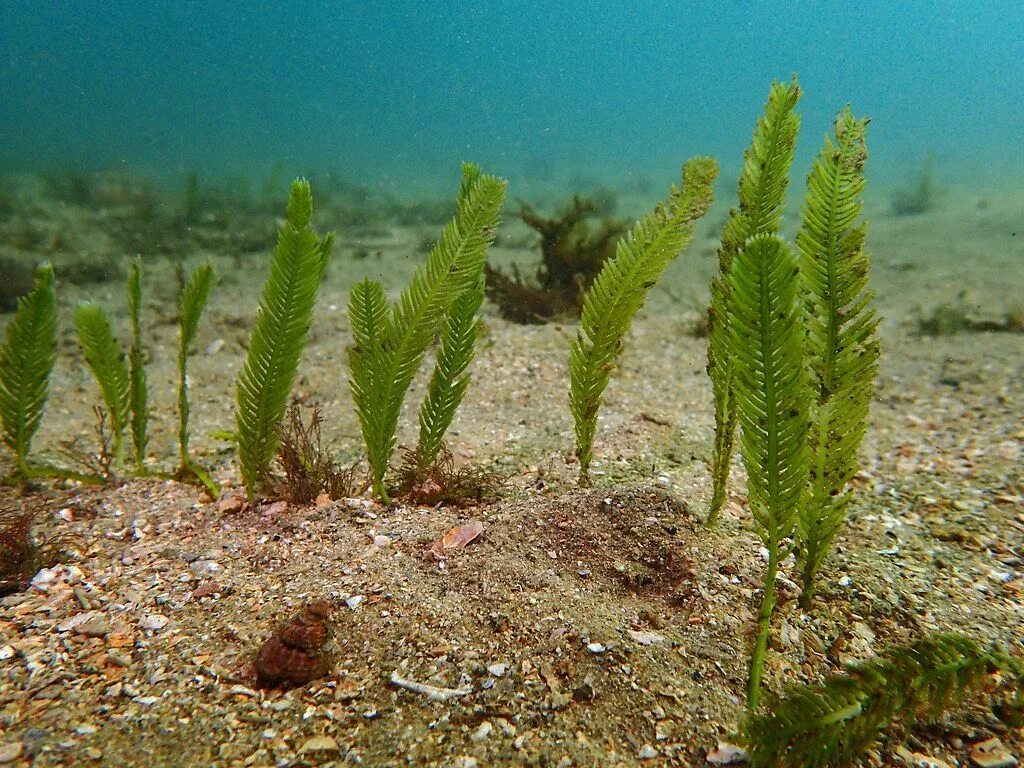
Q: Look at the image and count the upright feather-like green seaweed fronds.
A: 12